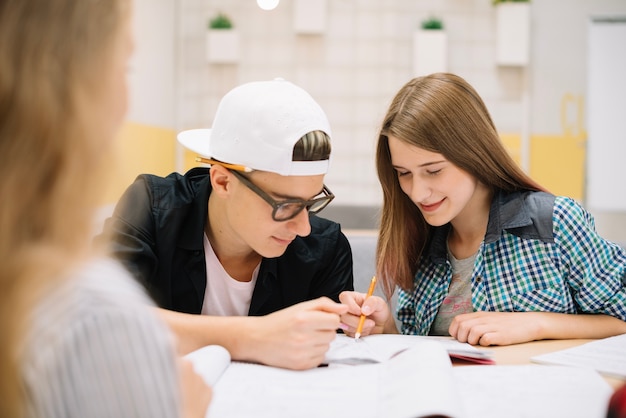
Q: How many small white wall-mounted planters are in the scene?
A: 4